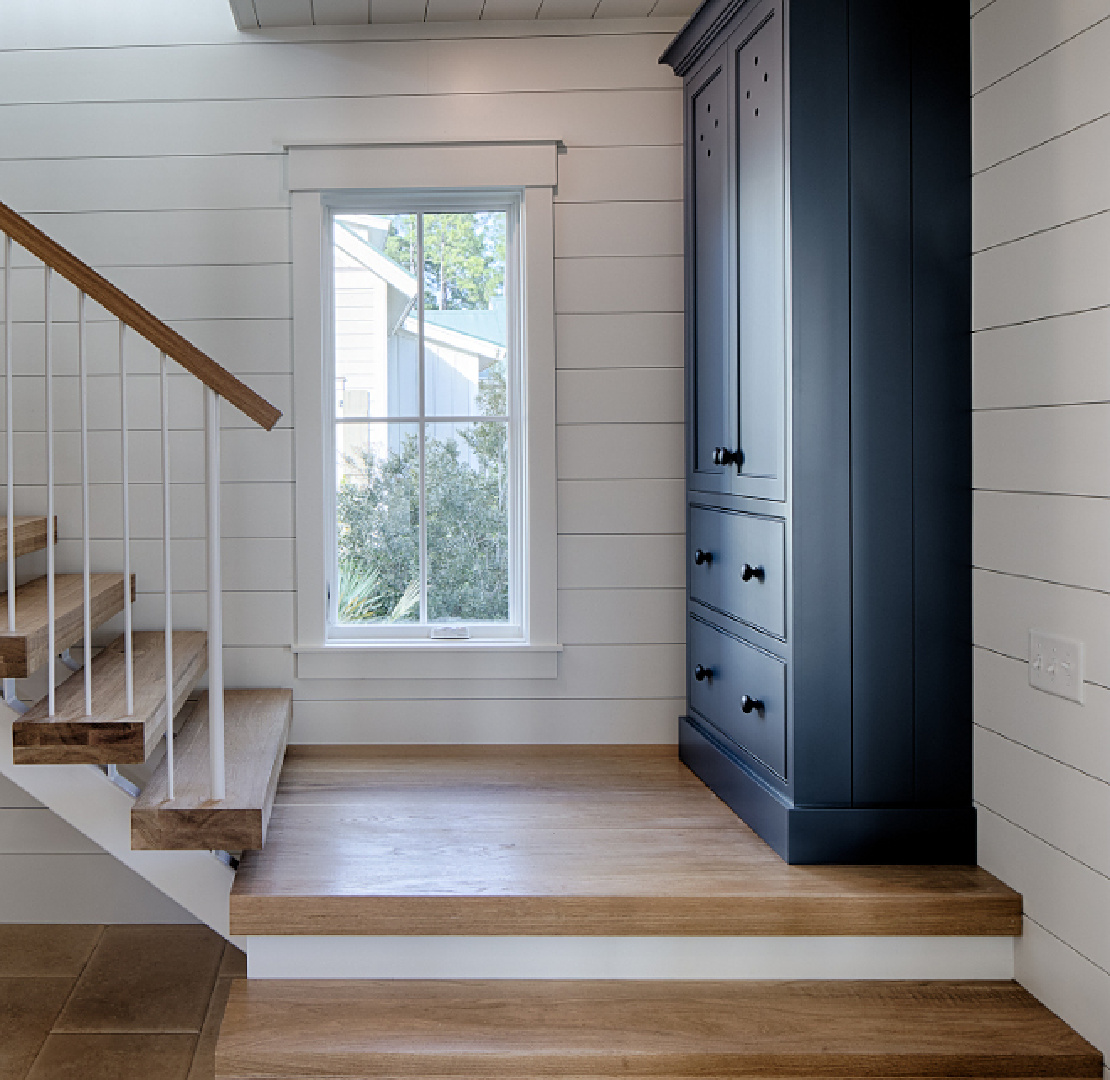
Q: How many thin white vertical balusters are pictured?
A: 5